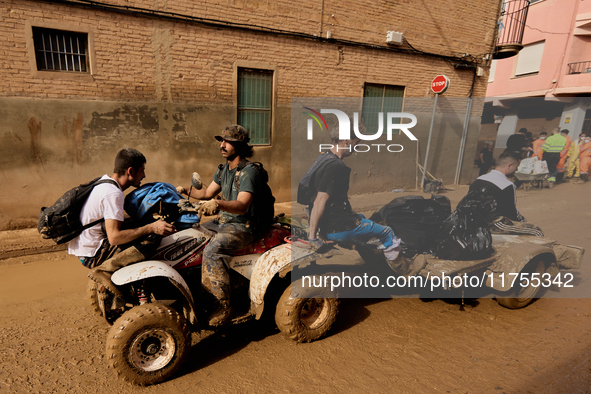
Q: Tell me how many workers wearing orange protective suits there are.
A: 3